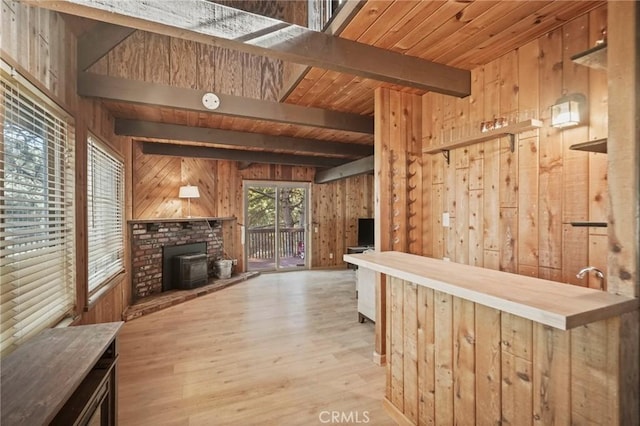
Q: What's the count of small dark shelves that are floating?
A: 3